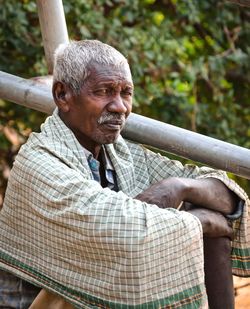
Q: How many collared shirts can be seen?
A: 1